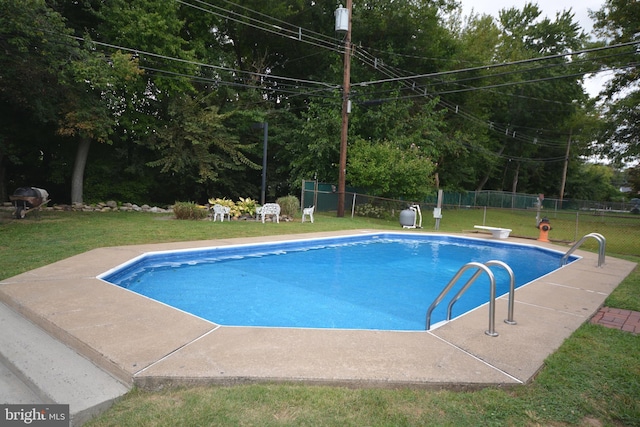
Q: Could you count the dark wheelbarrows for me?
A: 1